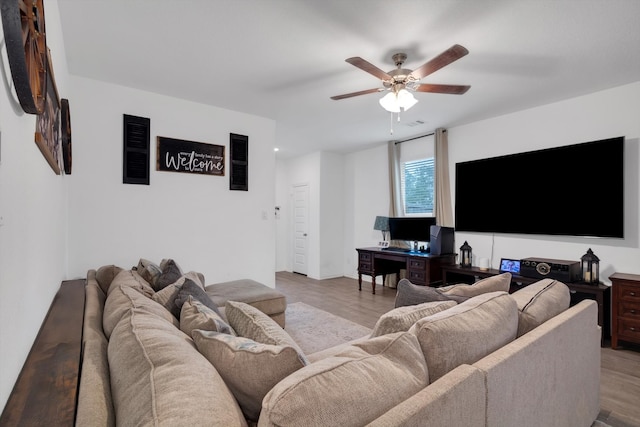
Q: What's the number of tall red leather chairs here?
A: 0